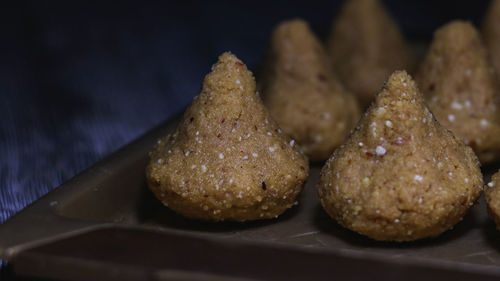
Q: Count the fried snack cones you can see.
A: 7